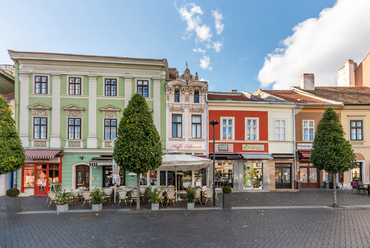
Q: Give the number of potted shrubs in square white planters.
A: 4